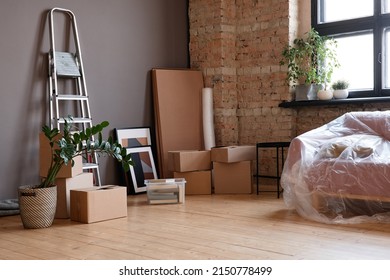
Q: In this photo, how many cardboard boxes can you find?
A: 7